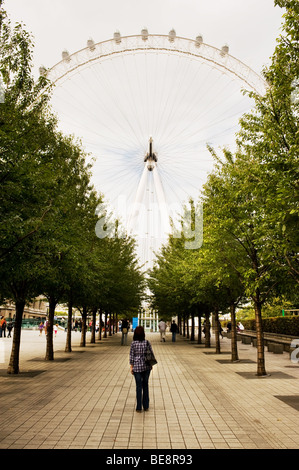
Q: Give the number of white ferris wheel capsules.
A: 8